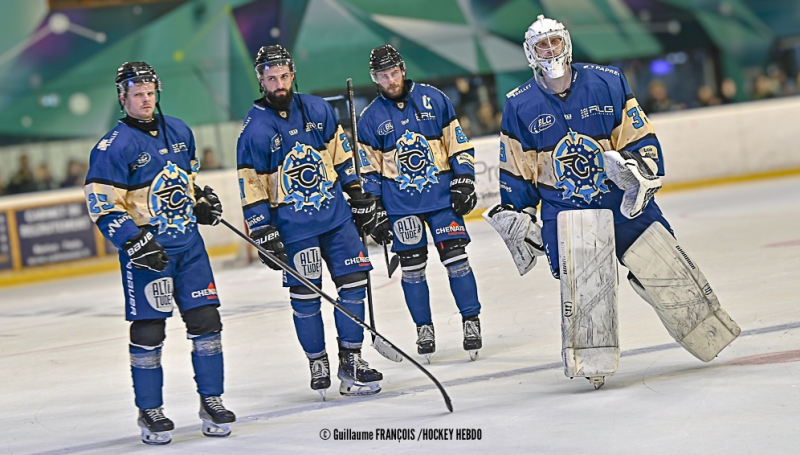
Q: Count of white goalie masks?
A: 1